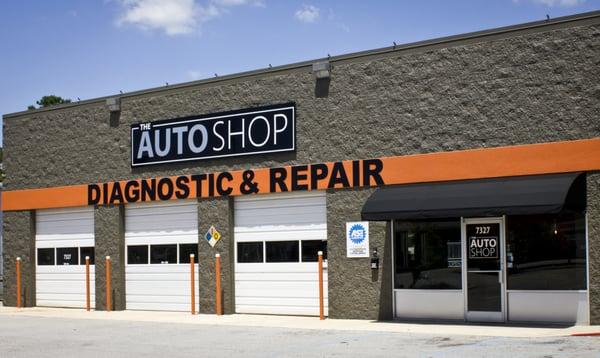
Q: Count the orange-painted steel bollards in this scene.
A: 6